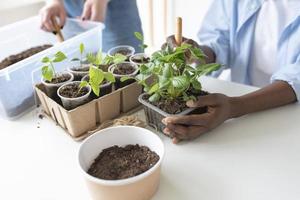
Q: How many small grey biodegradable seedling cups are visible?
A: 7